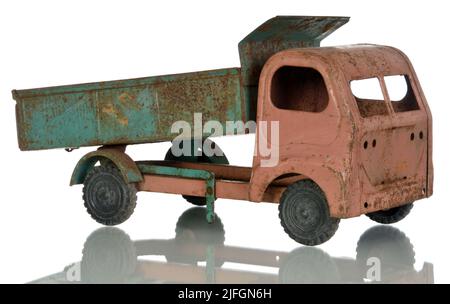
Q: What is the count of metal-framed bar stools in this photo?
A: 0